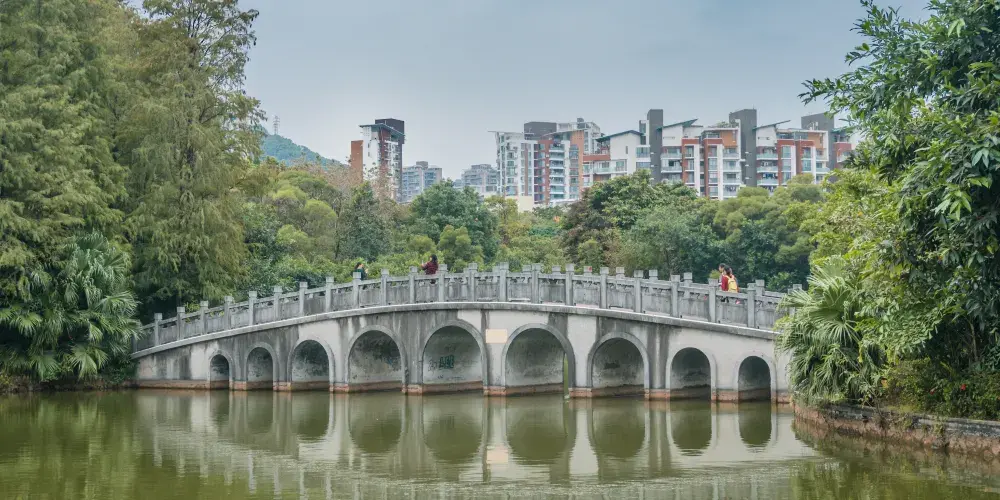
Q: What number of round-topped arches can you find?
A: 9